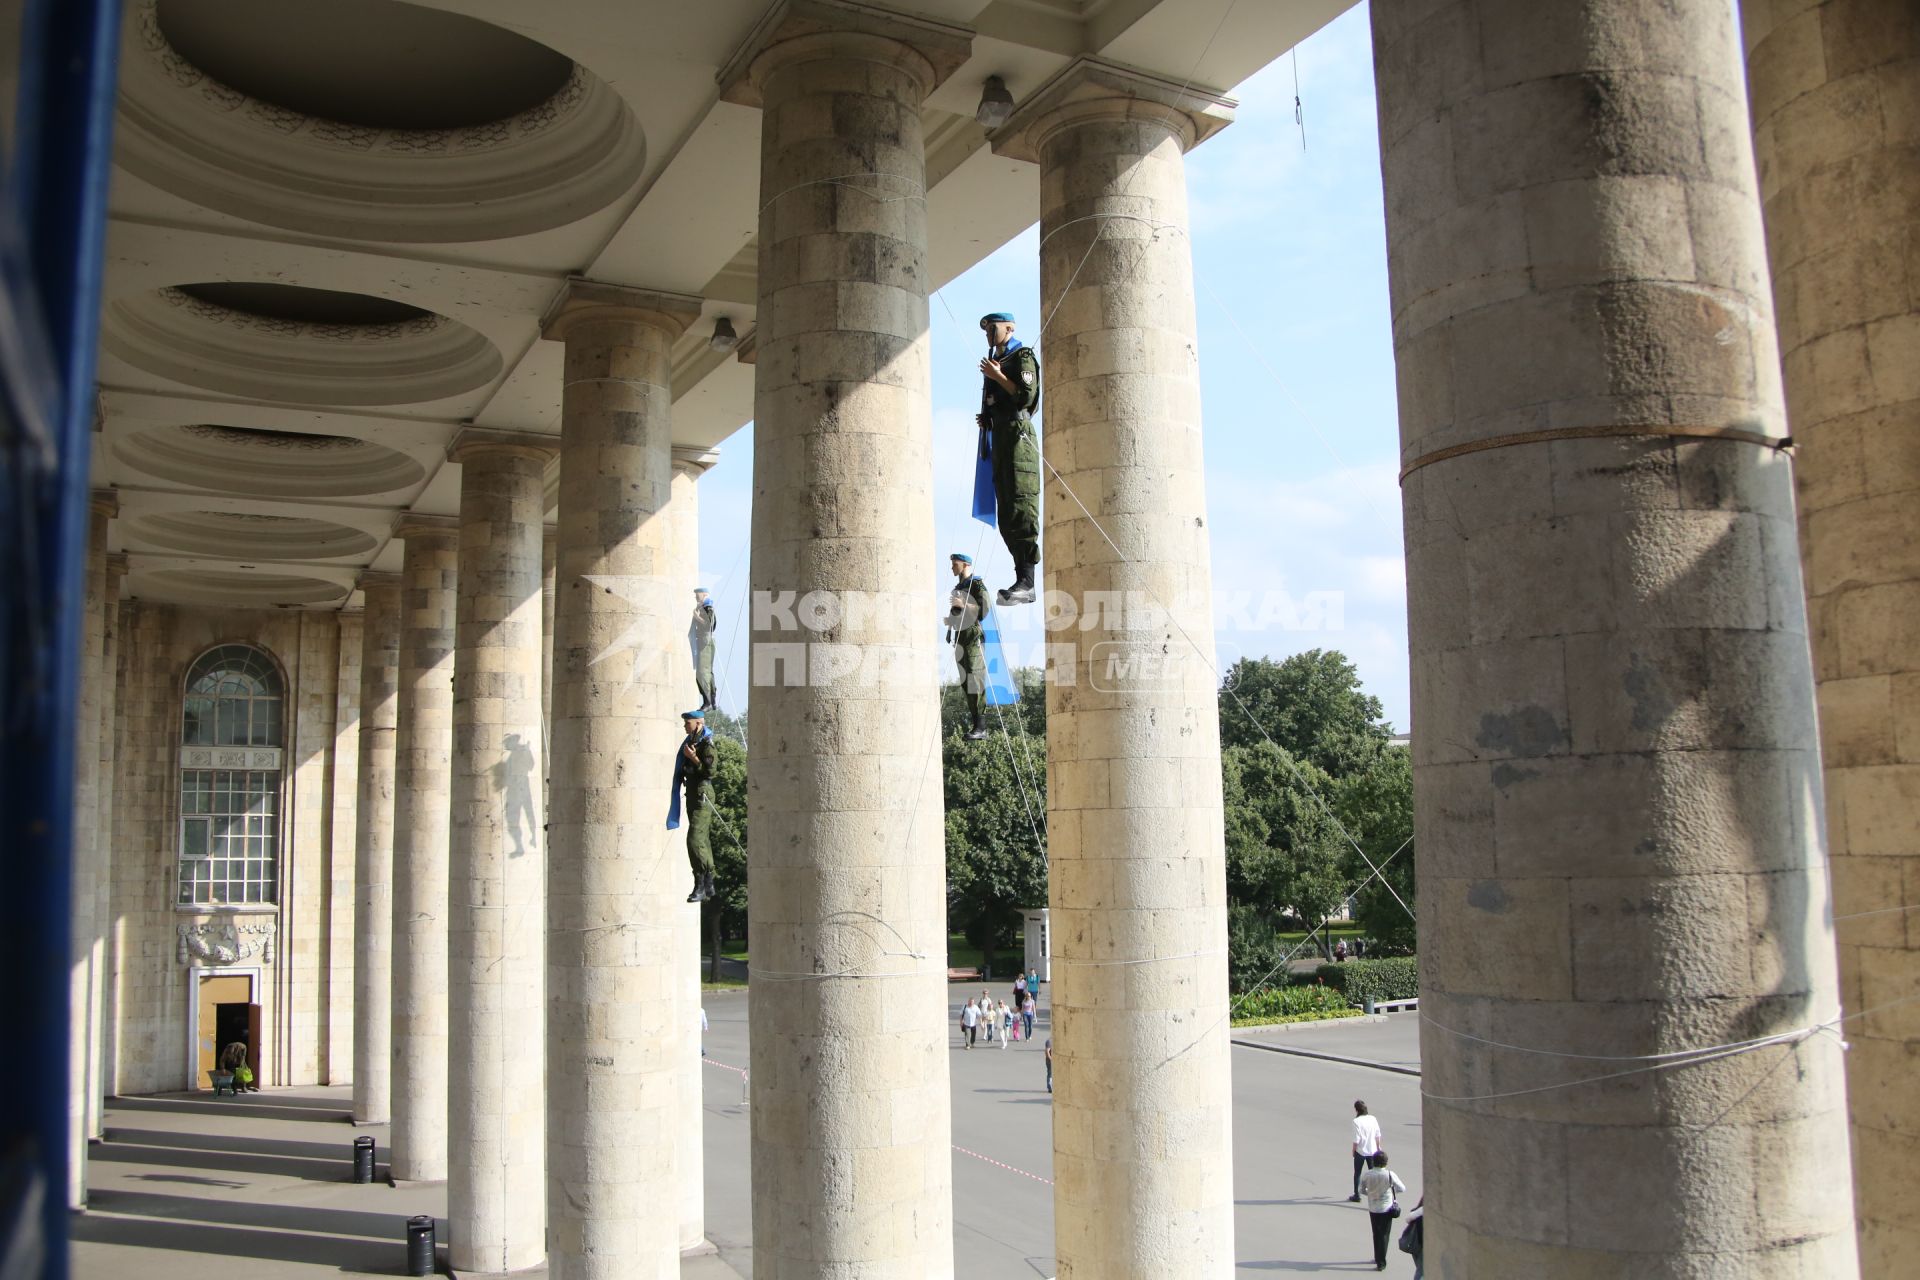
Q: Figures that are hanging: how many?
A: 4